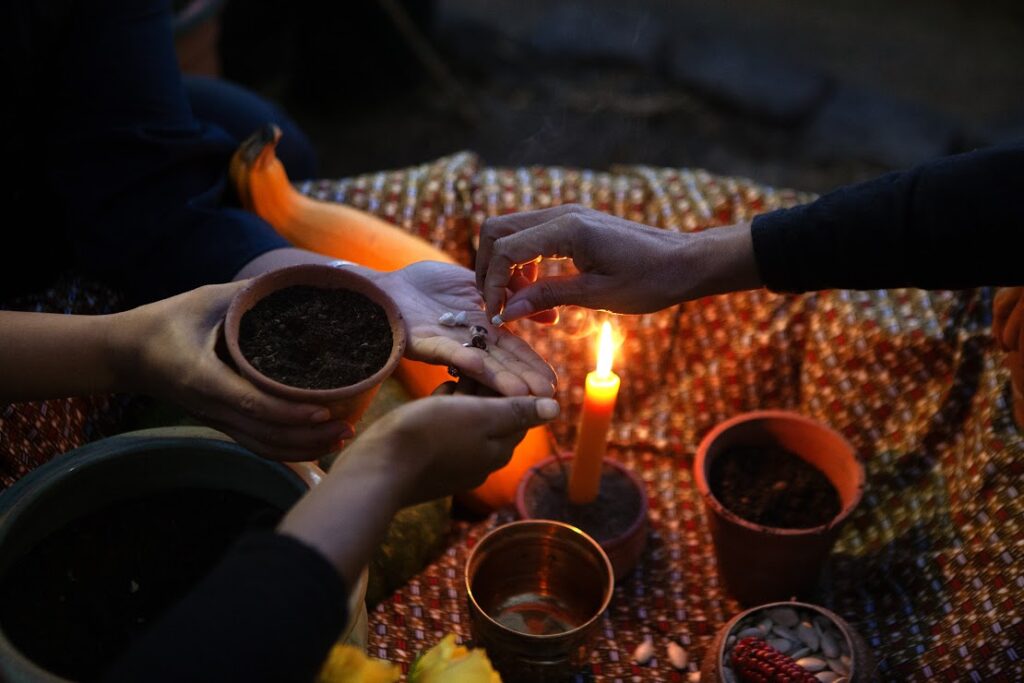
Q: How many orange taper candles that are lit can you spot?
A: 1